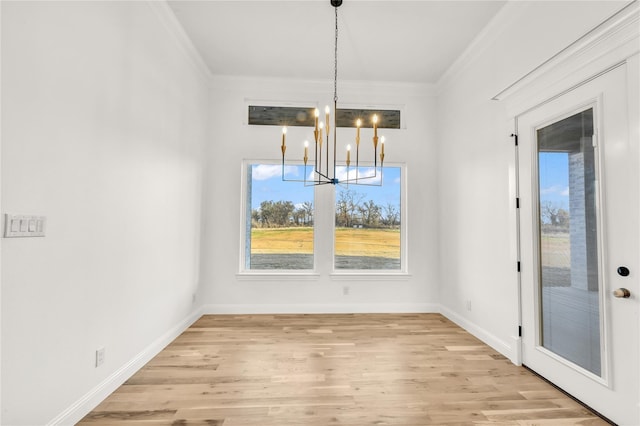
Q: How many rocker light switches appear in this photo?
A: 4